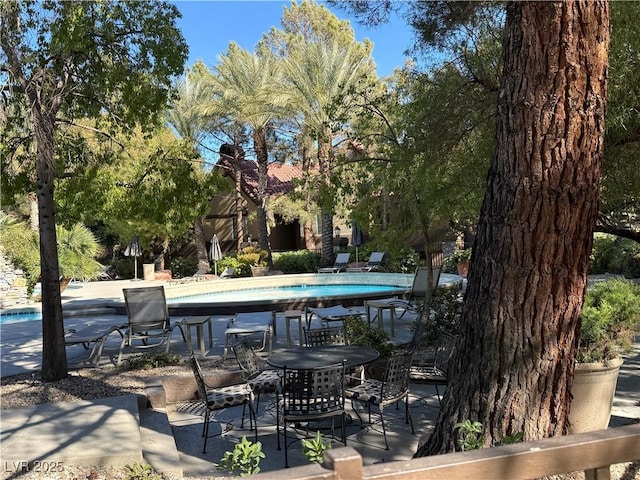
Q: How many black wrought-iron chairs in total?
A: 6